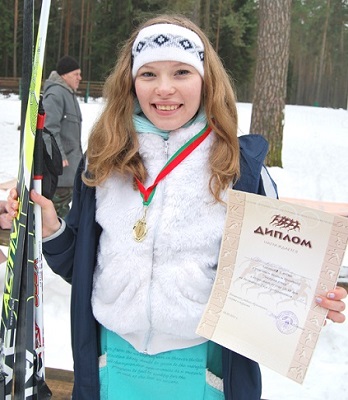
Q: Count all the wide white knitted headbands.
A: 1